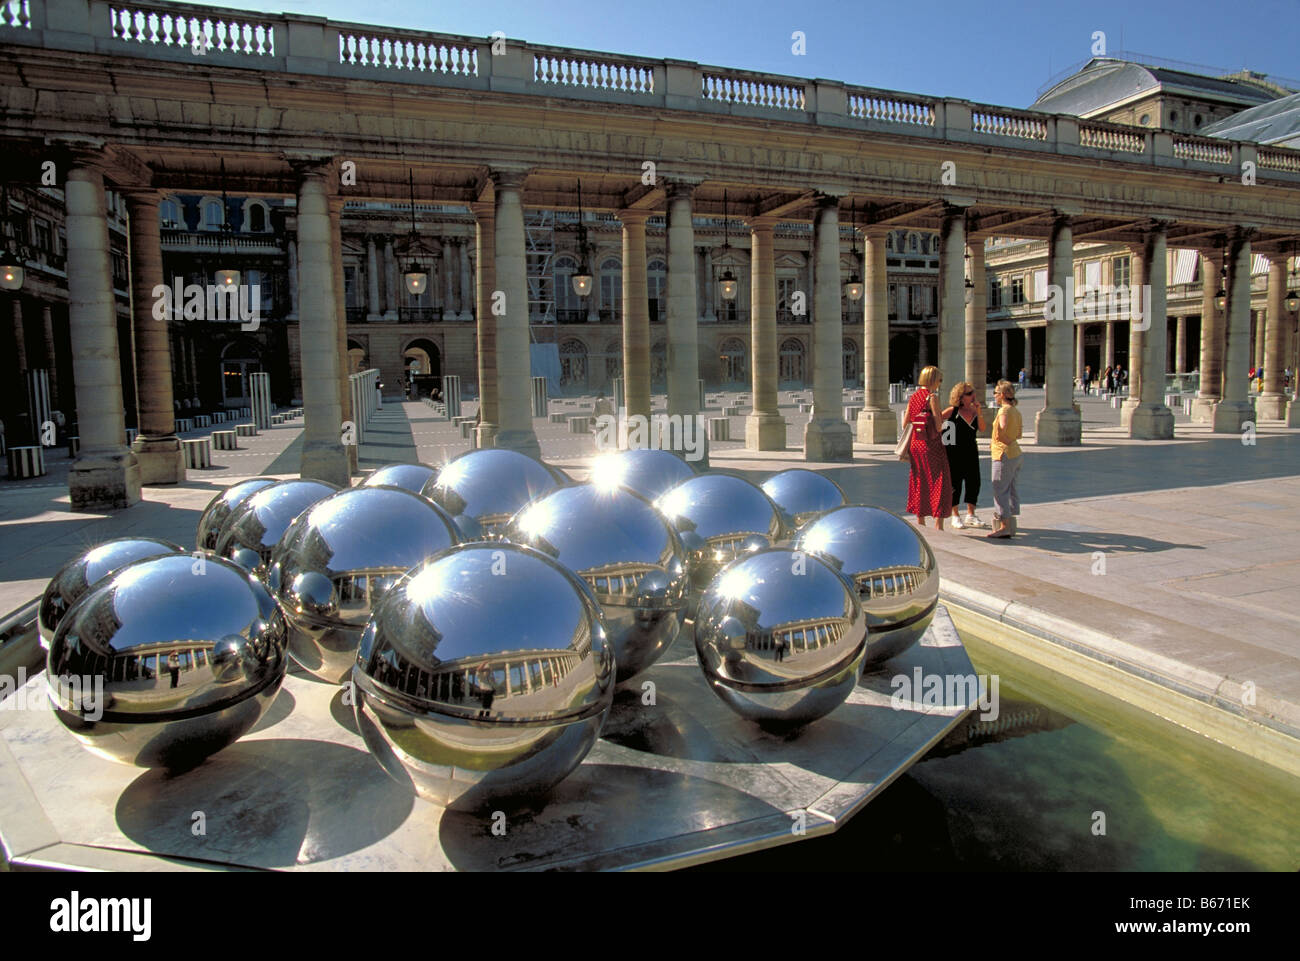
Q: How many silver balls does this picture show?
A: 14